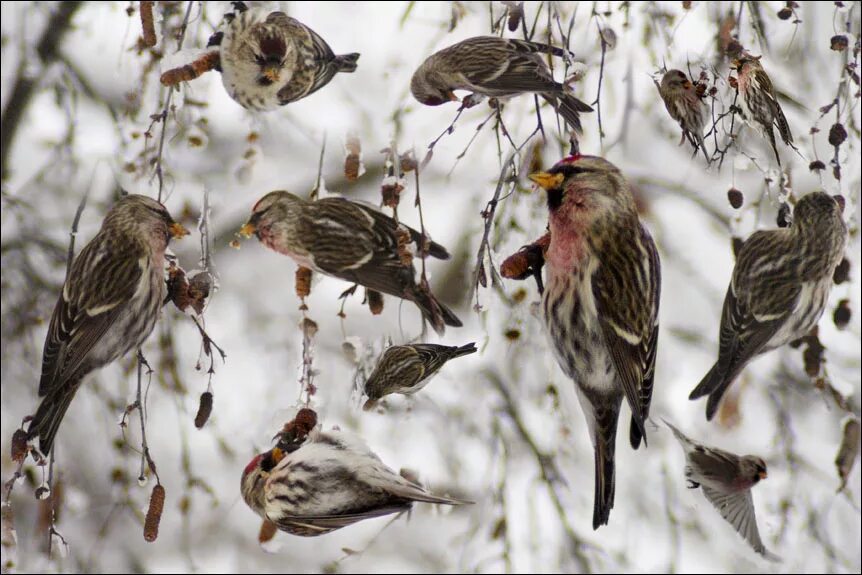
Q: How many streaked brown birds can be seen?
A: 11